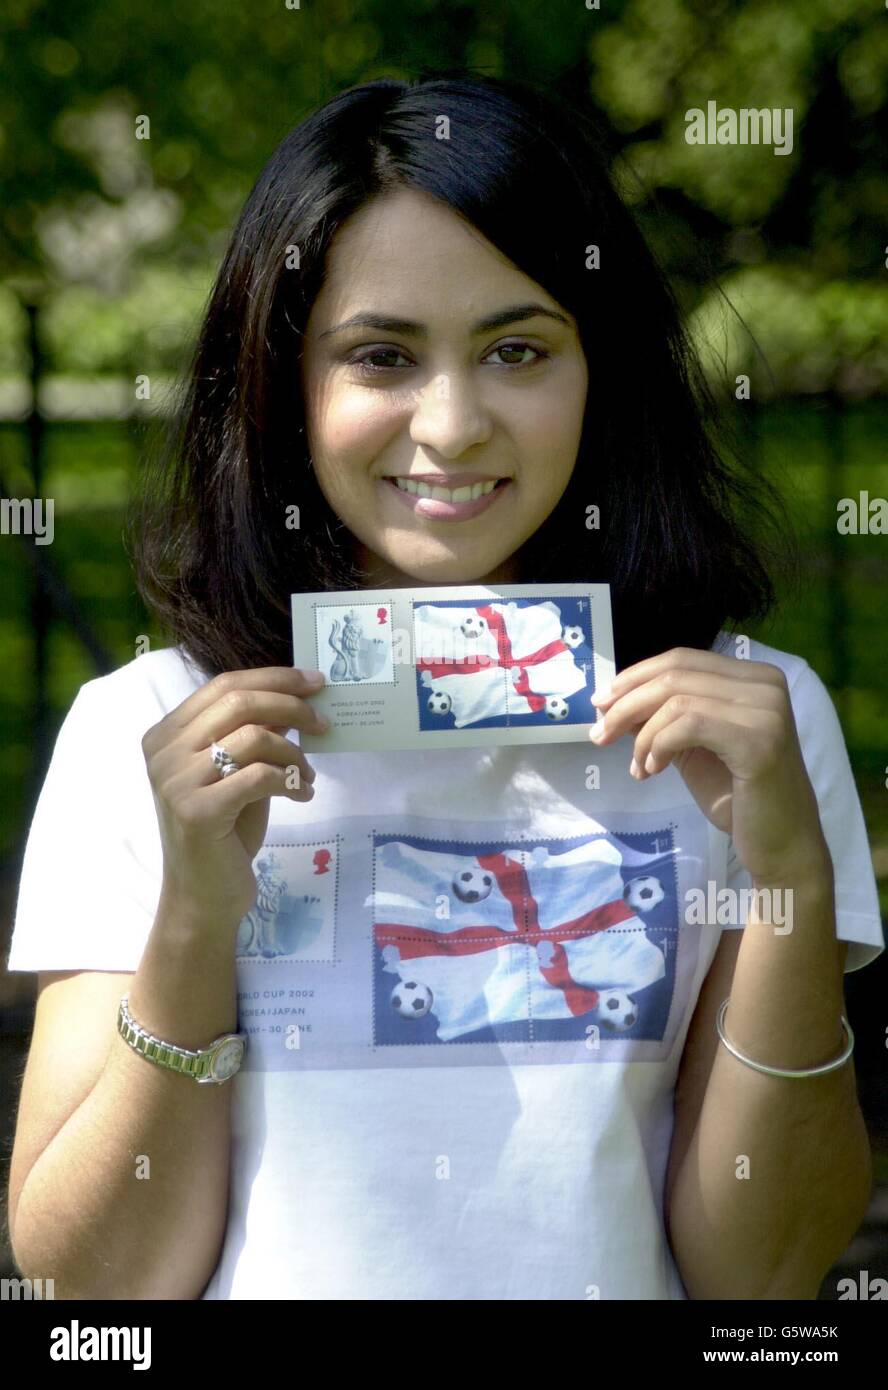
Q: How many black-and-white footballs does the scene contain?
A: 8